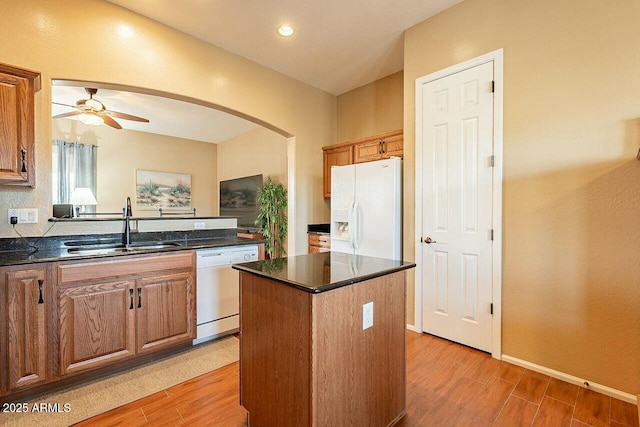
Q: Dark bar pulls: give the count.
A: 7